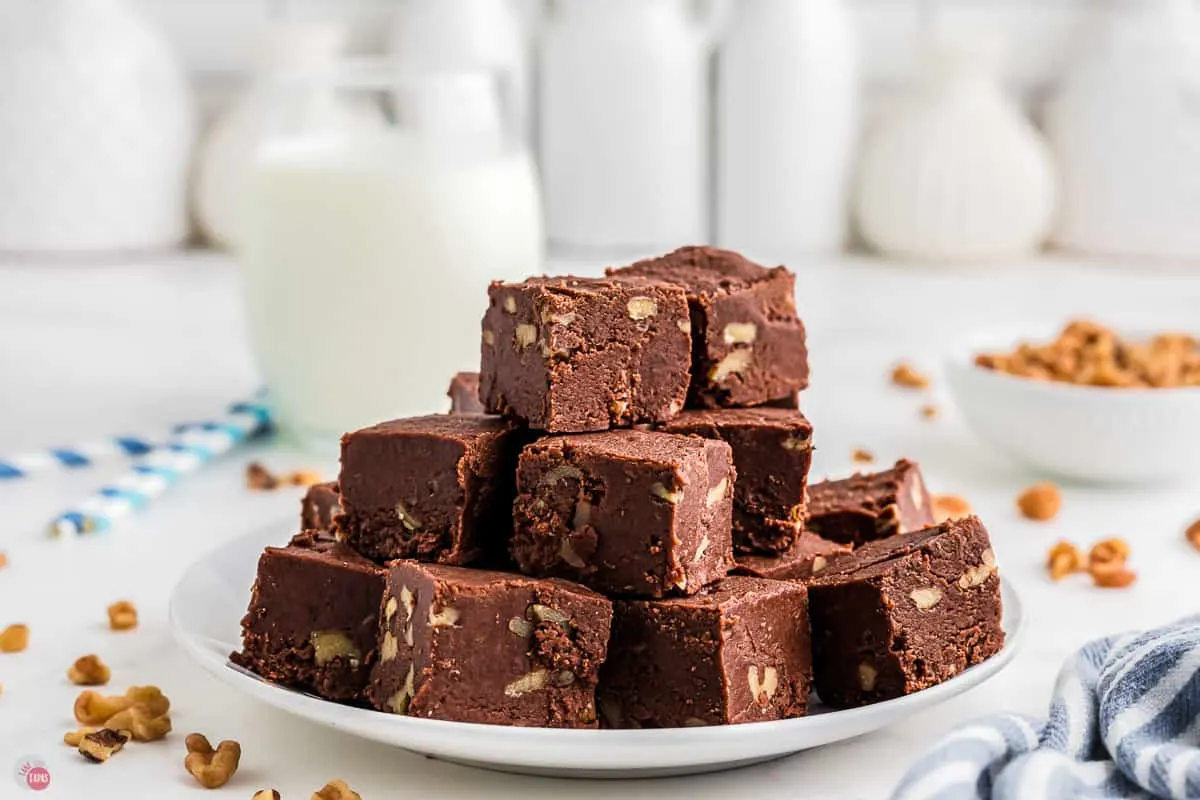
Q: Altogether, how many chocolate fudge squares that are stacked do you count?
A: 13